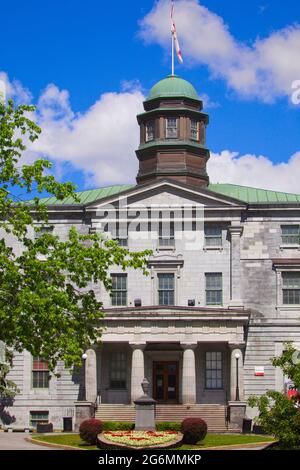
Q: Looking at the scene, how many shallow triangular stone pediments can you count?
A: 1